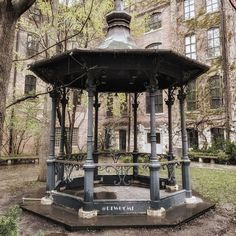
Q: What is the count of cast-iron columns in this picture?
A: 8